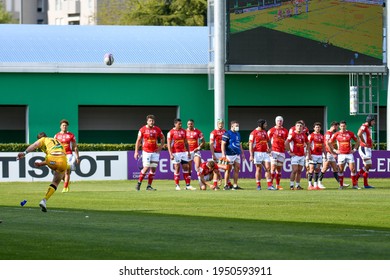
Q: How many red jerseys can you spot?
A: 14